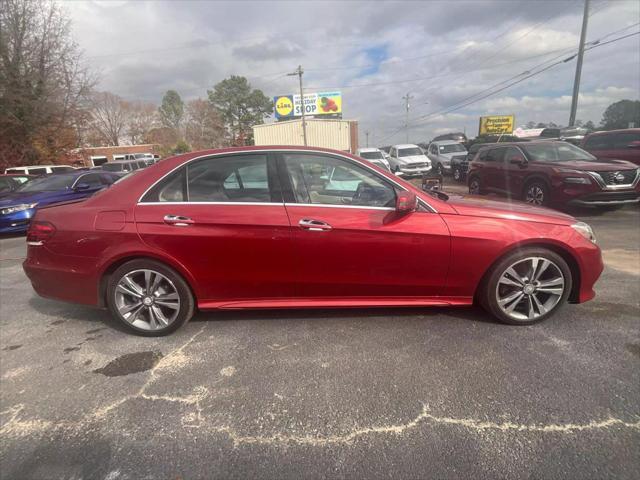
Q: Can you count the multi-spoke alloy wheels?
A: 2